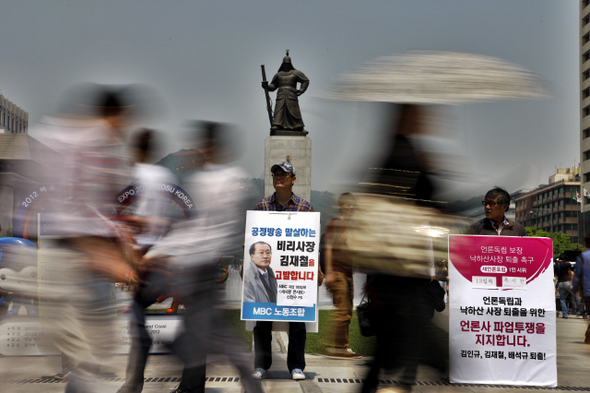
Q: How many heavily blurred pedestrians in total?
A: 4